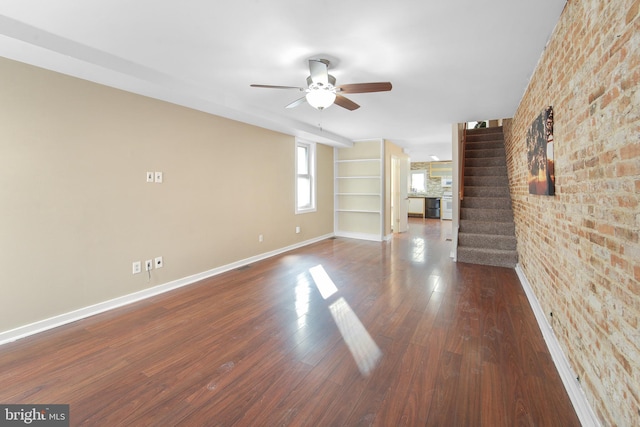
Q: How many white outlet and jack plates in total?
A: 7